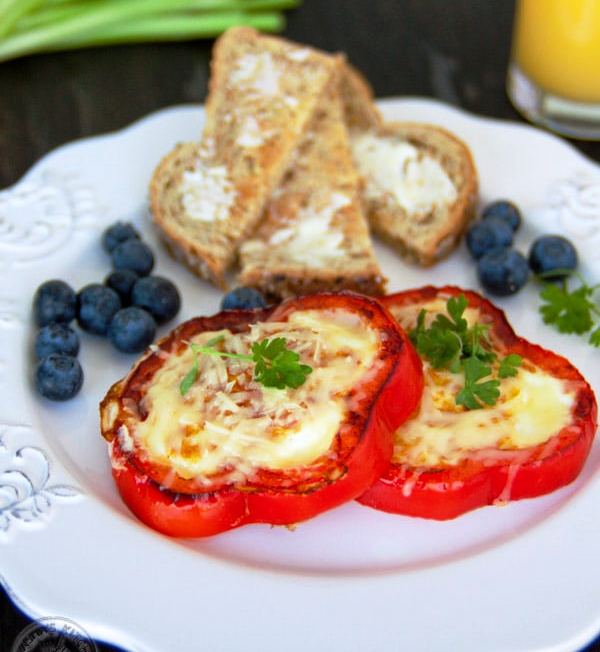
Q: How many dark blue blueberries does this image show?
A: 14